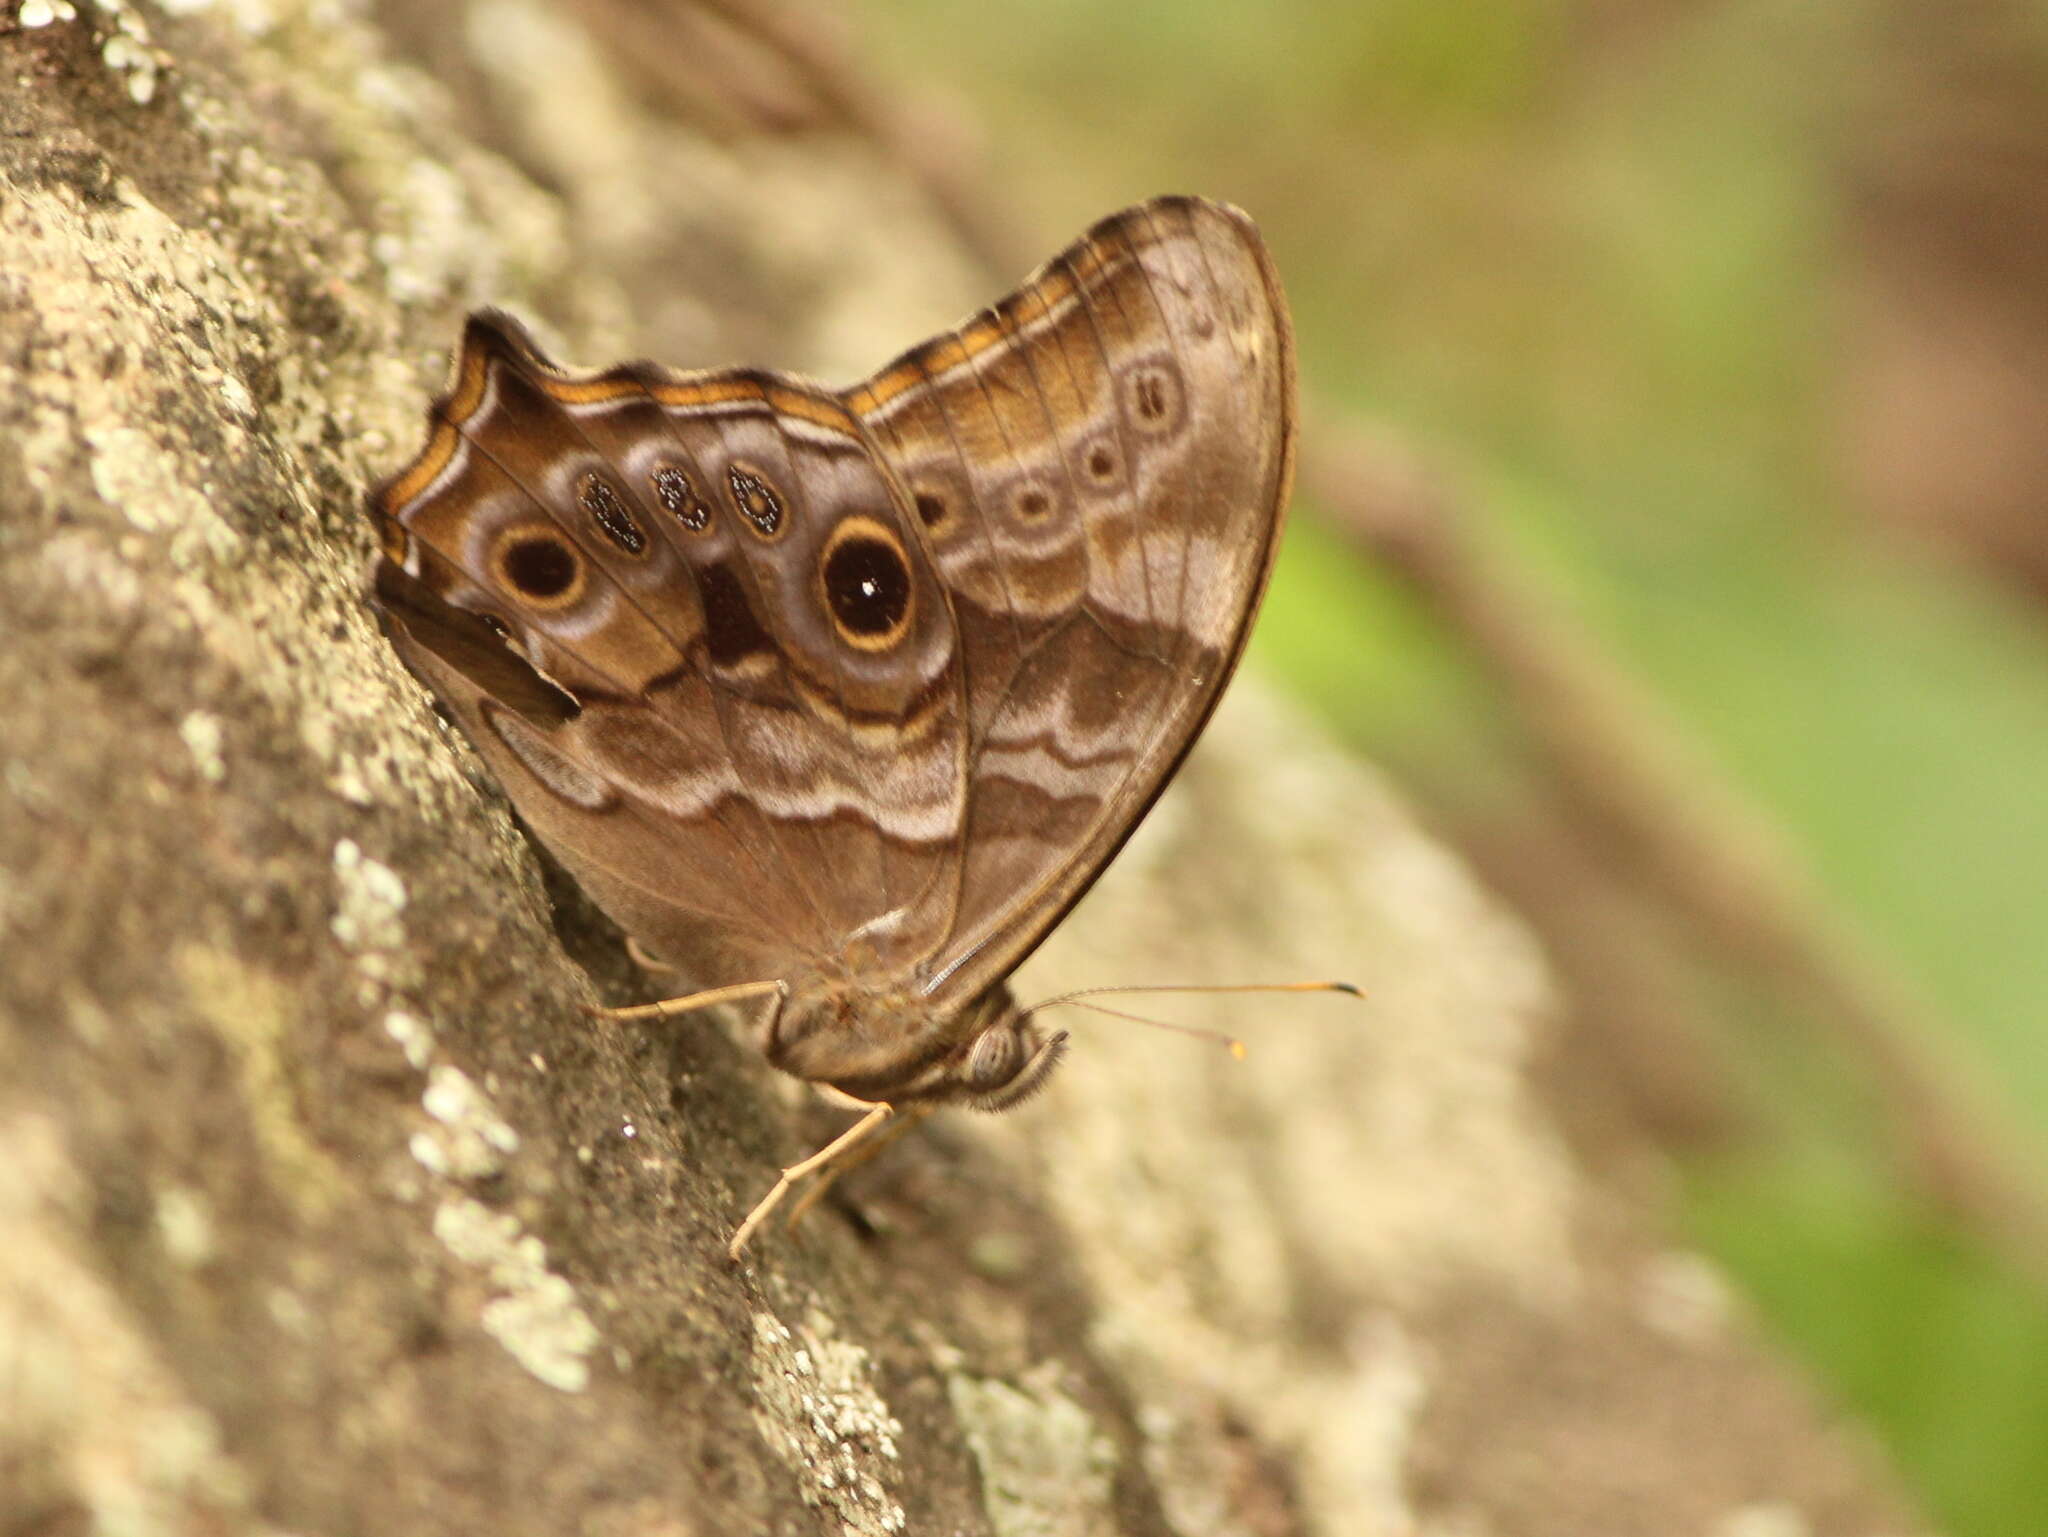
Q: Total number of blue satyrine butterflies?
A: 0